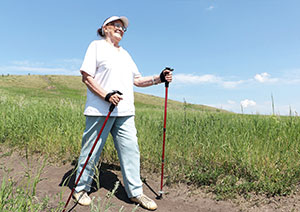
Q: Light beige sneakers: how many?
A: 2